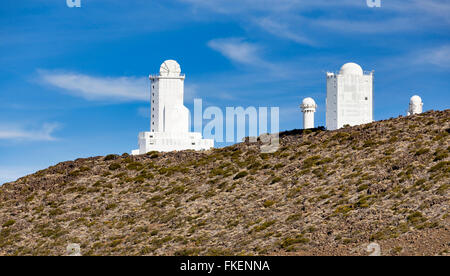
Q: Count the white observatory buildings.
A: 4